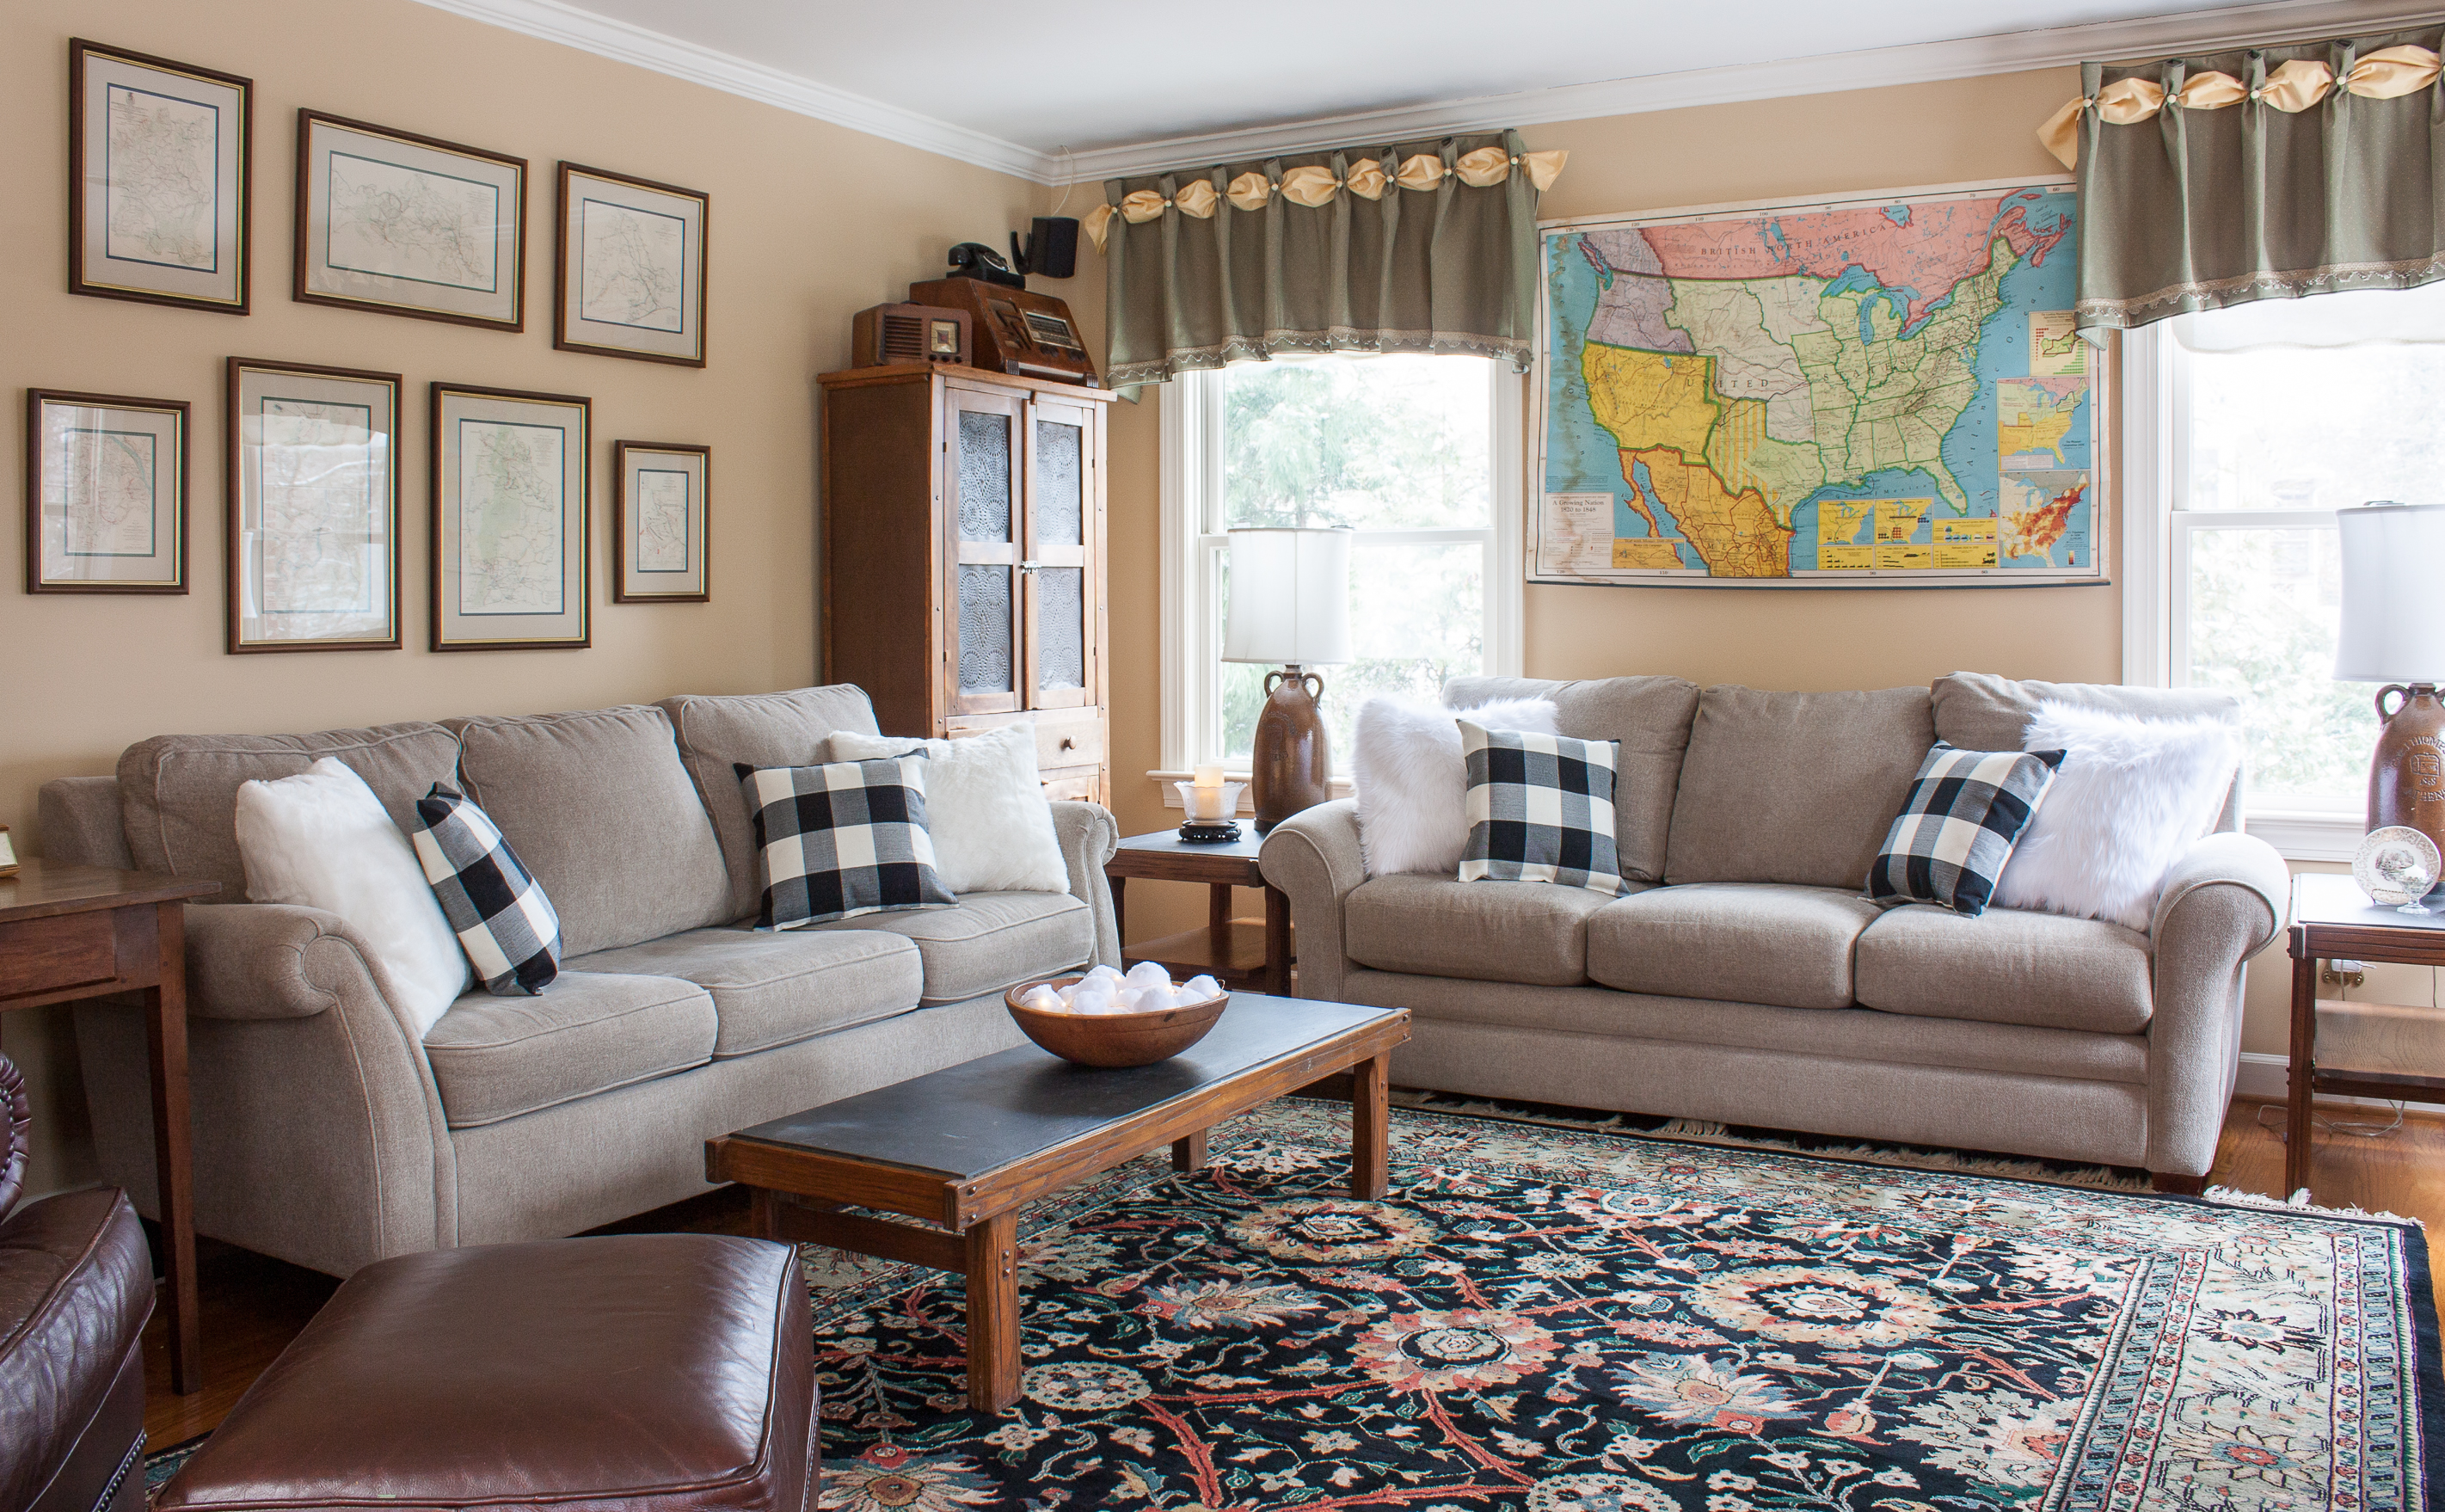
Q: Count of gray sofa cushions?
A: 12